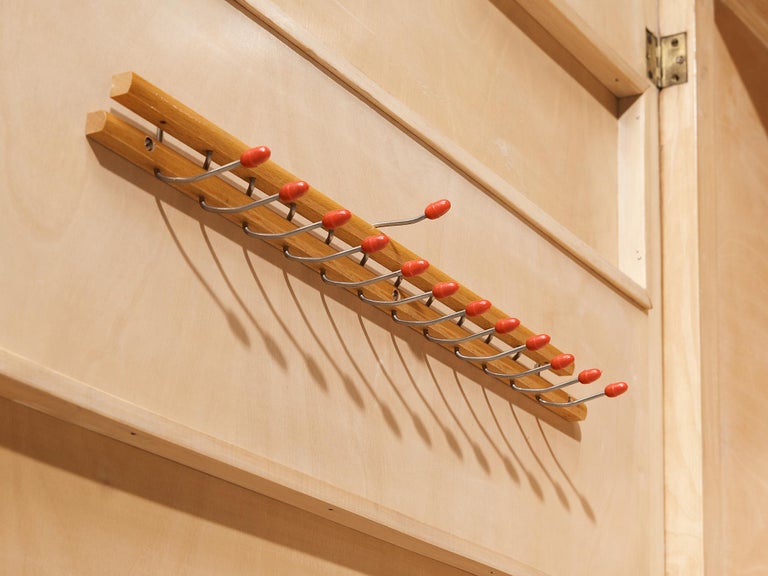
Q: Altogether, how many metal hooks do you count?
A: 13